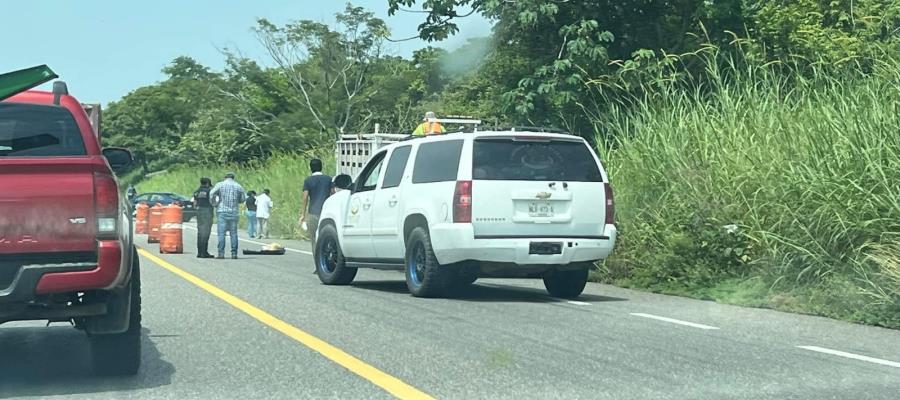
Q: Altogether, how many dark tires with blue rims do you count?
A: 2